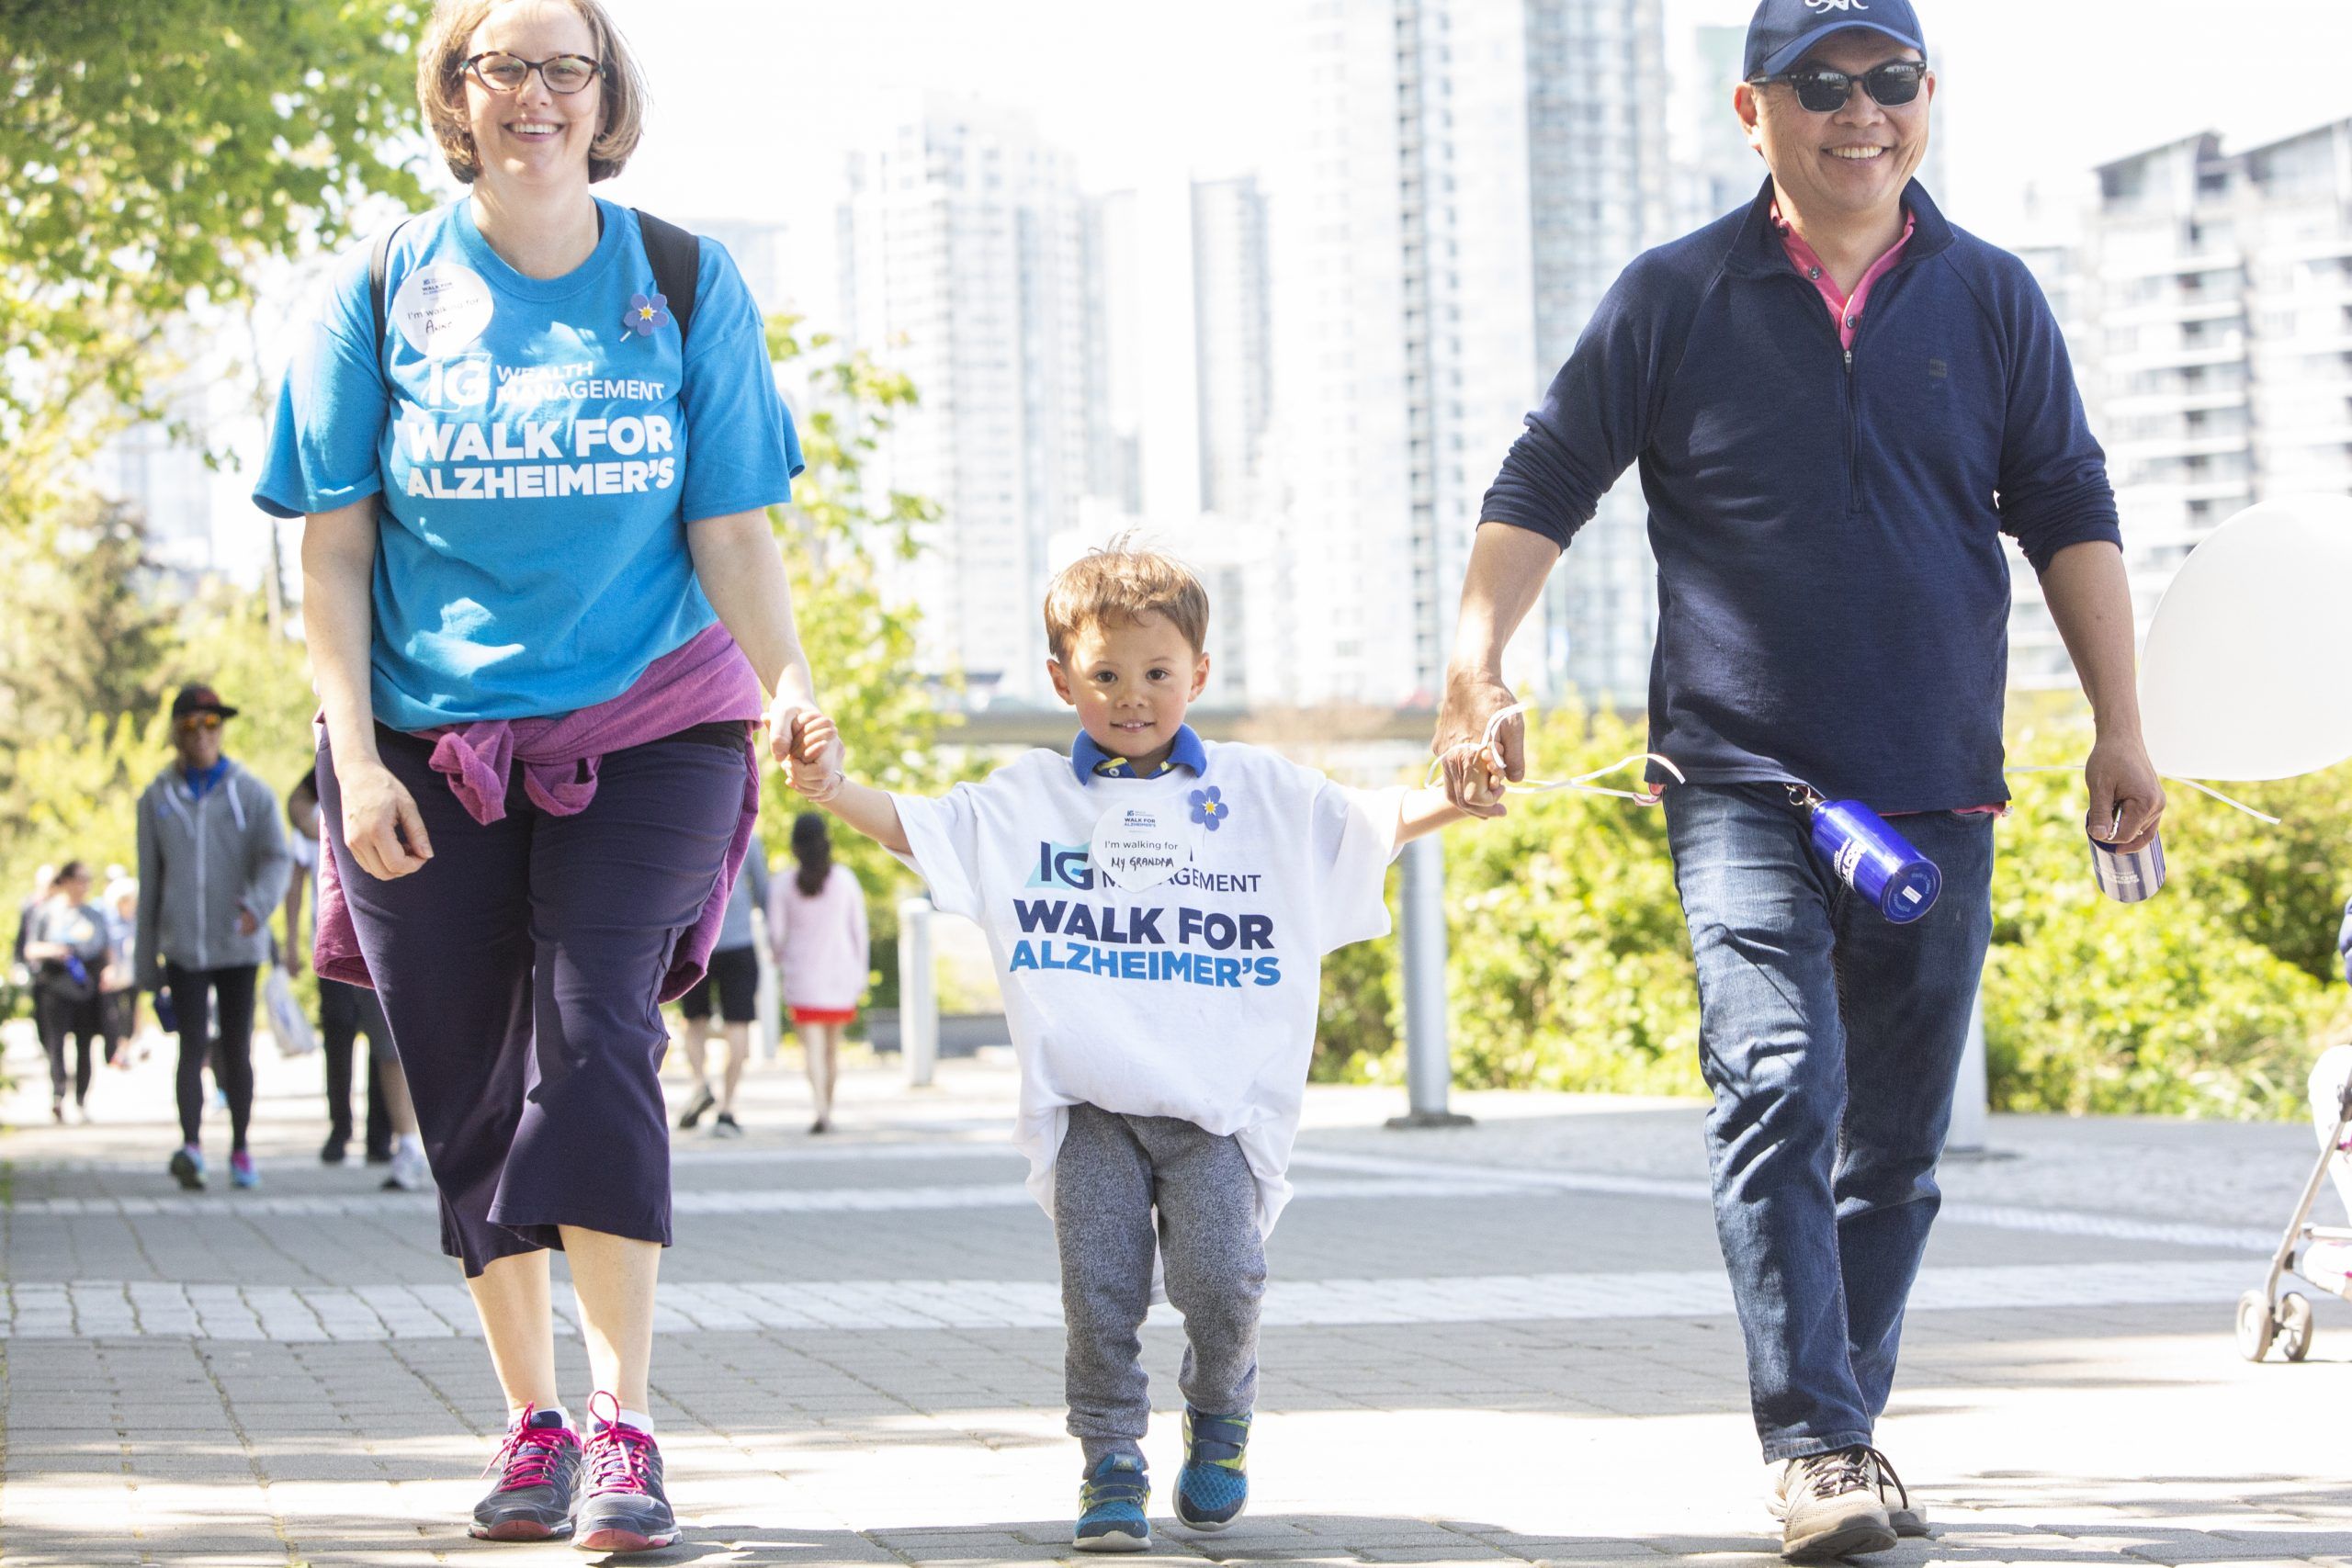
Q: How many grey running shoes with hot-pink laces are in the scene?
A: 2